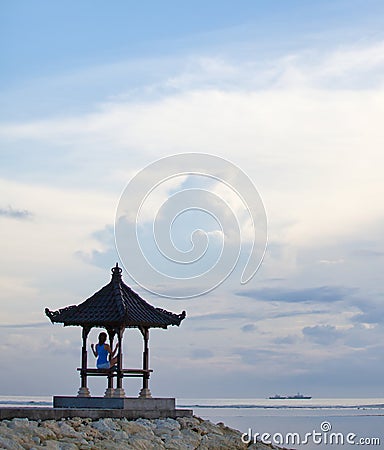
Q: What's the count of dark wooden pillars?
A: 4